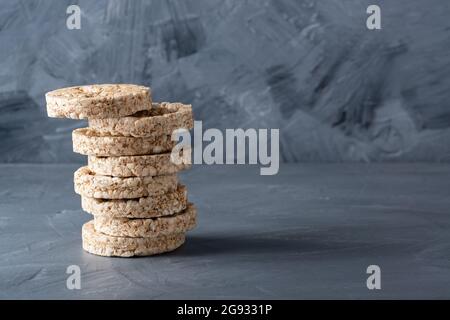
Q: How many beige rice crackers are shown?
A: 8